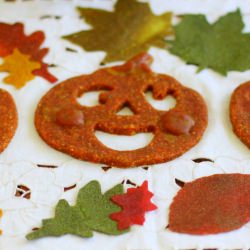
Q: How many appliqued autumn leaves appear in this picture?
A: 7